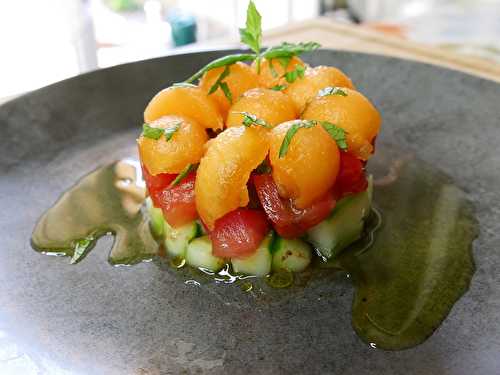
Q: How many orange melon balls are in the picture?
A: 9